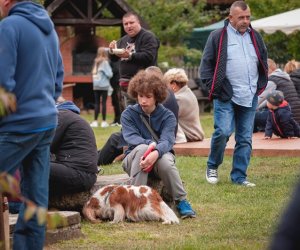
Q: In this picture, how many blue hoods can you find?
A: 3